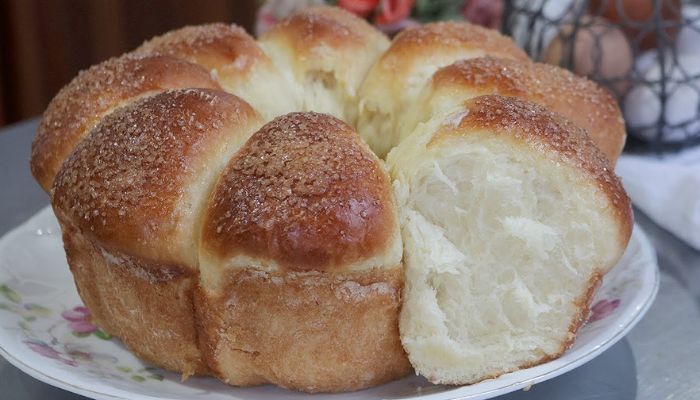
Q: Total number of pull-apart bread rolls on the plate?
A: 8